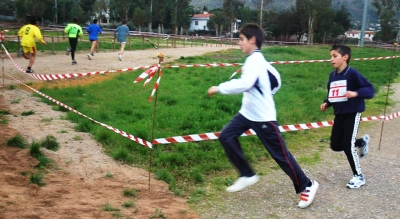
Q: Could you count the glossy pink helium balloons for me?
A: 0